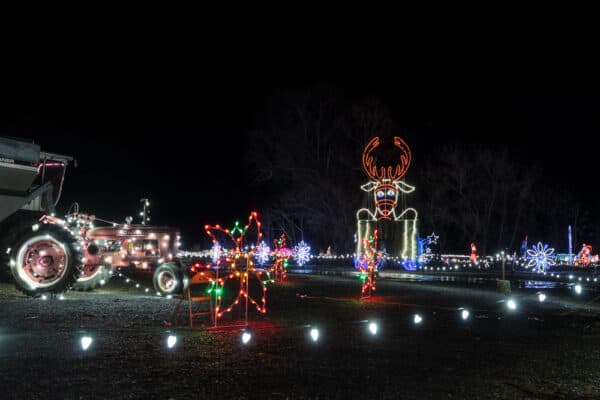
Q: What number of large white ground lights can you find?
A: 10